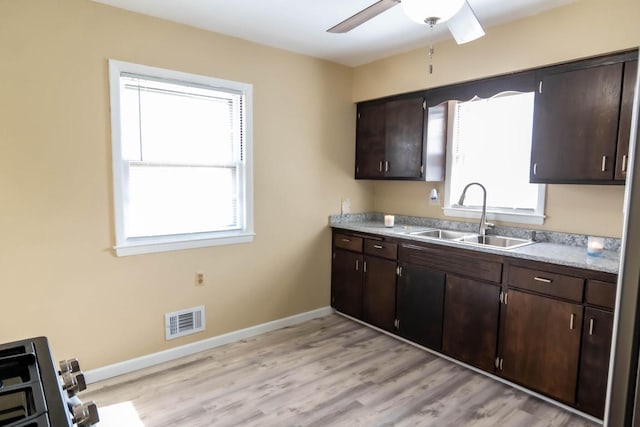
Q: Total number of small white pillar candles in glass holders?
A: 2